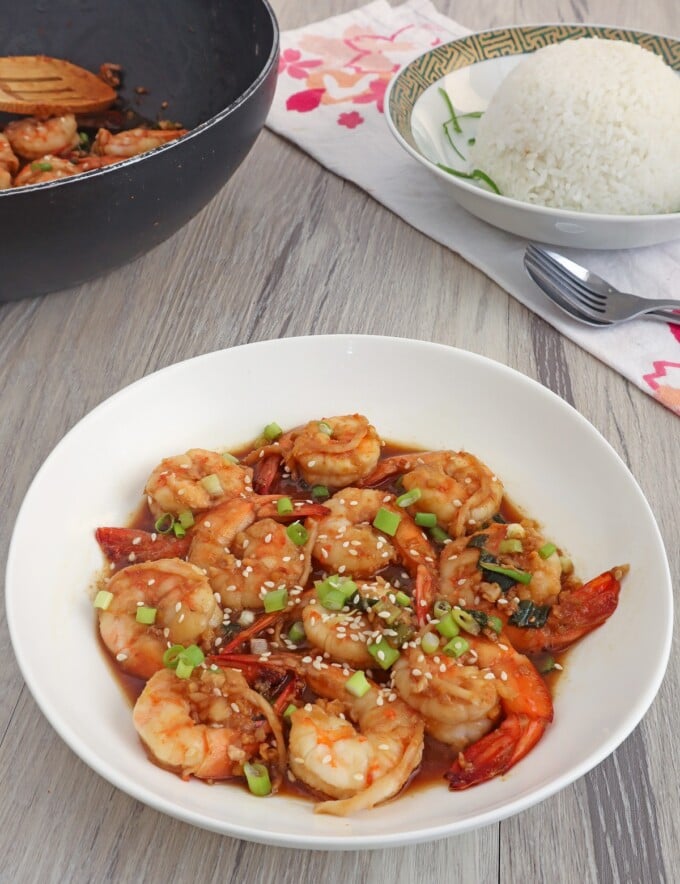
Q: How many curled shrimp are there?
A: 11